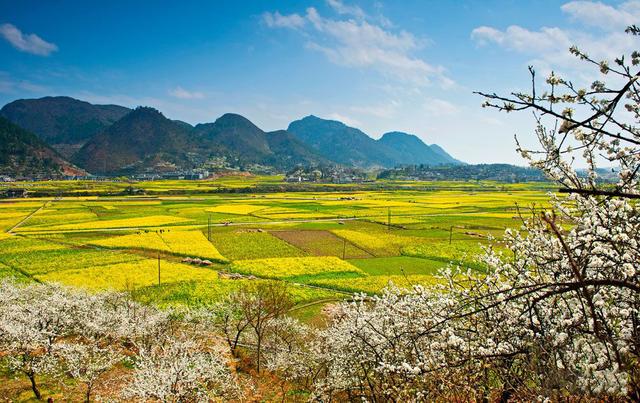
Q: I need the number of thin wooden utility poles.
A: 5